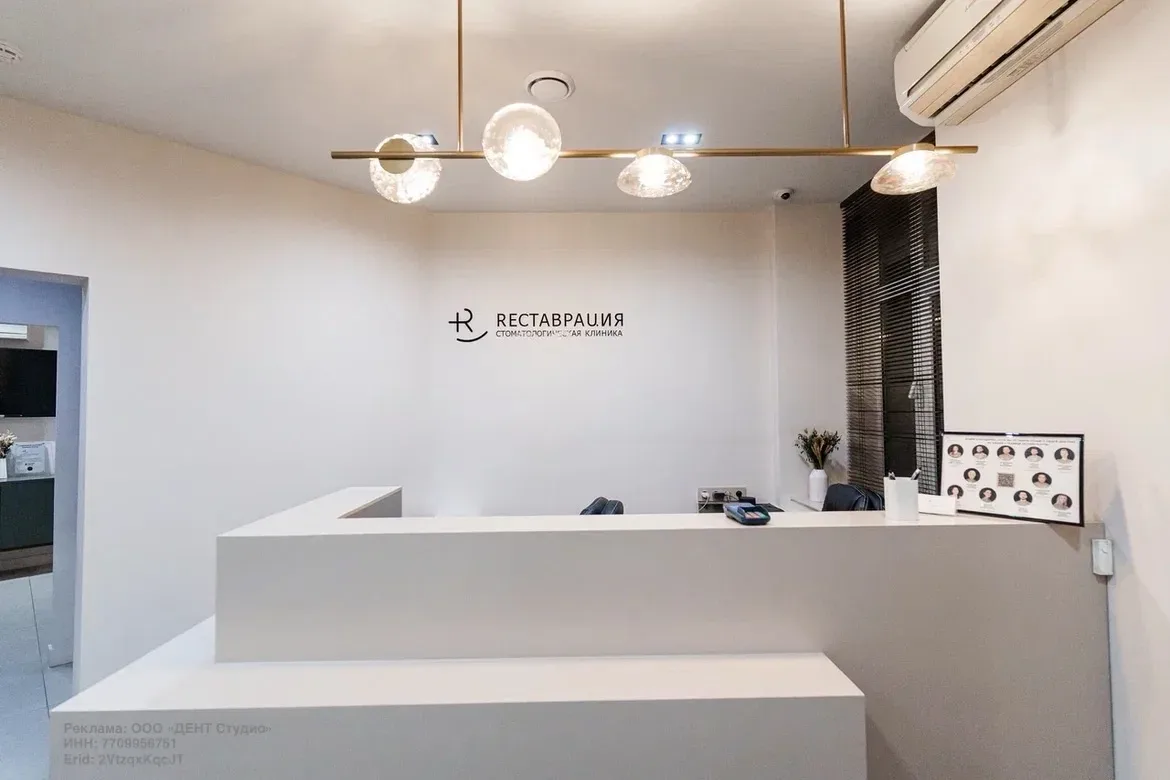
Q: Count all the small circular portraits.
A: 11